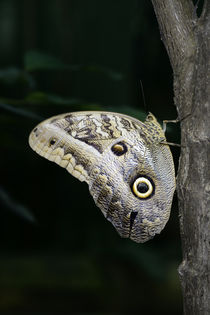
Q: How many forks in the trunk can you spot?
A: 1